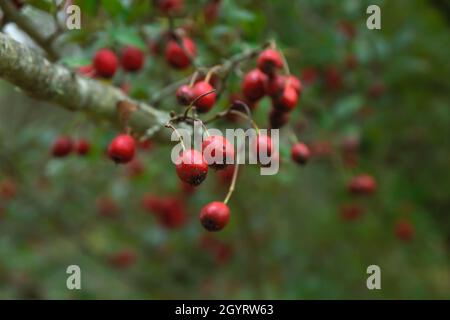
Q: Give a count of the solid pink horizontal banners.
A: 0